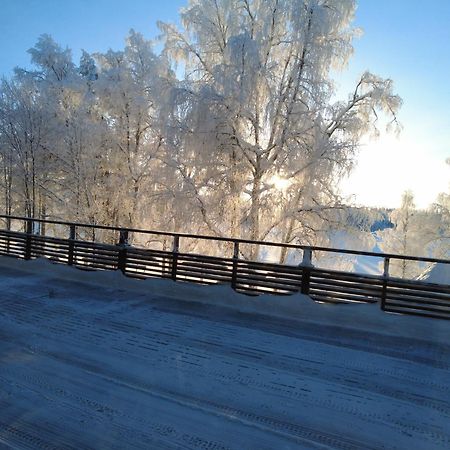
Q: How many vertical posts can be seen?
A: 7